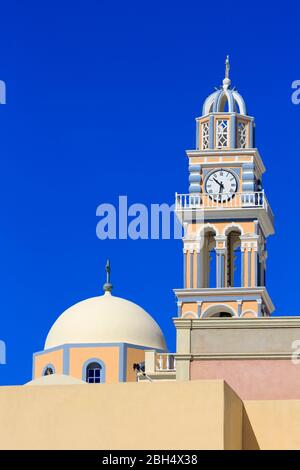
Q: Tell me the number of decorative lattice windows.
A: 3